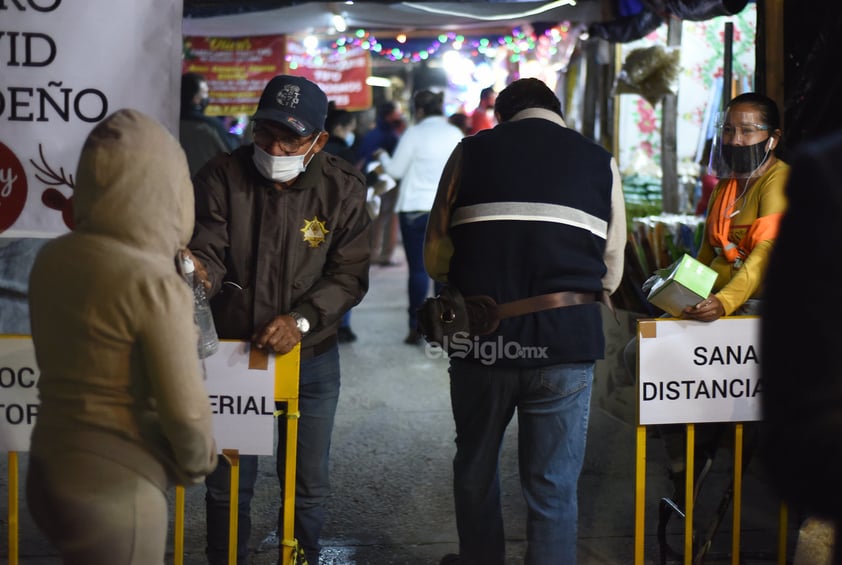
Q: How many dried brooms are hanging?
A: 1